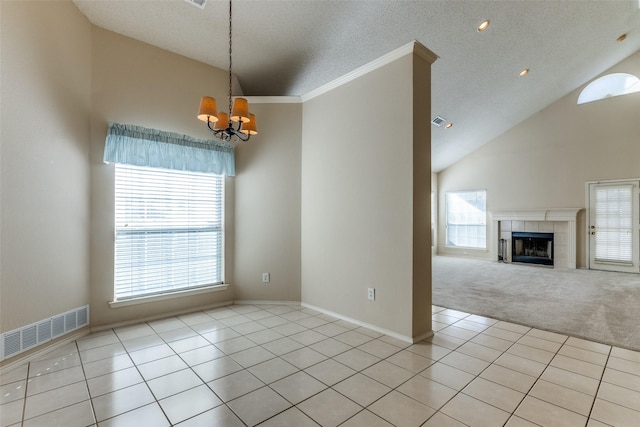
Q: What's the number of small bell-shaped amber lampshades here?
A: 4